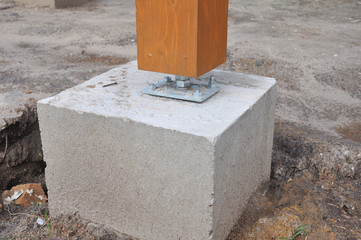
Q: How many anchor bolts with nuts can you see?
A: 4